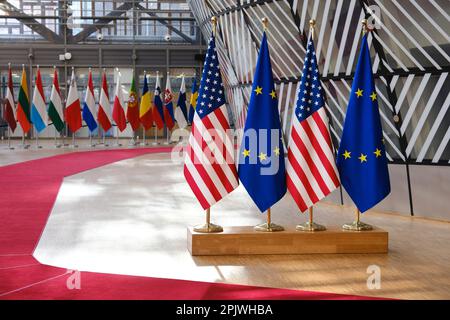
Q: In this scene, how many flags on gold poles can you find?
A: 4